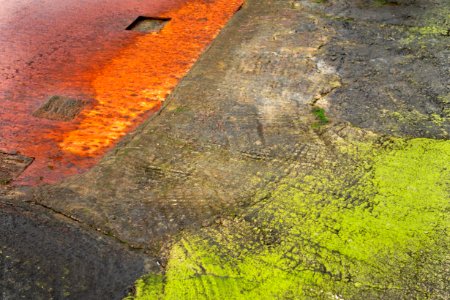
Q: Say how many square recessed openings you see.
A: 3